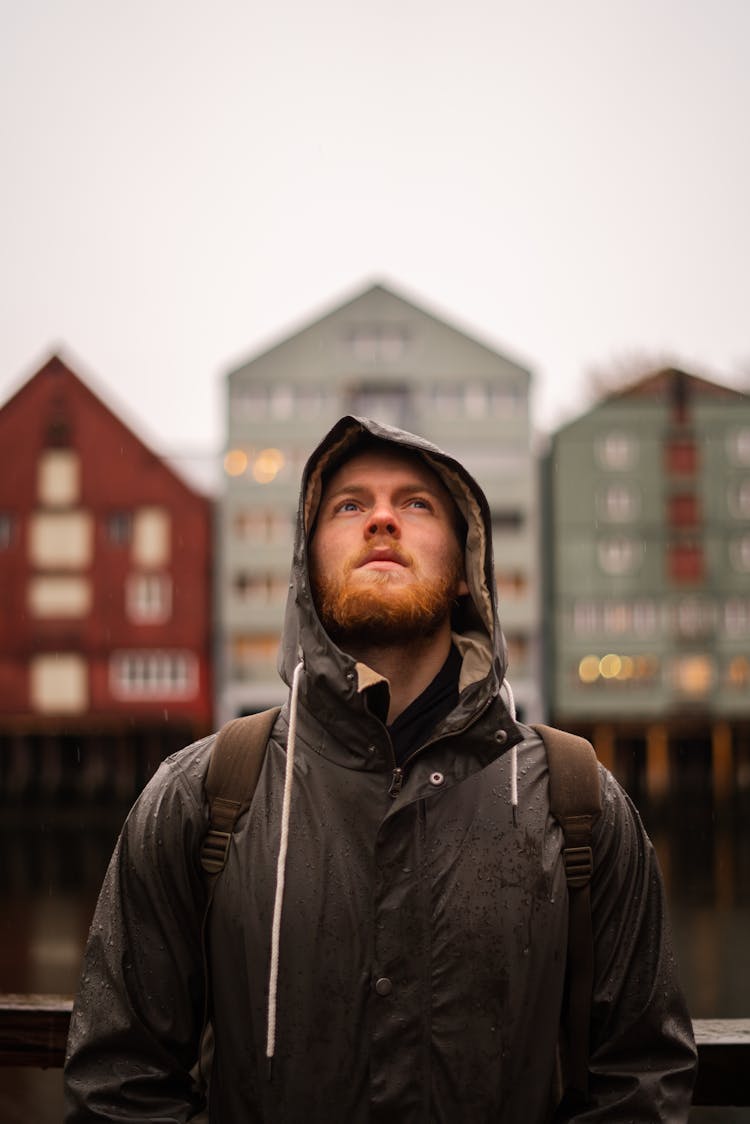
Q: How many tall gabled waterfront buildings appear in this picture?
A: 3